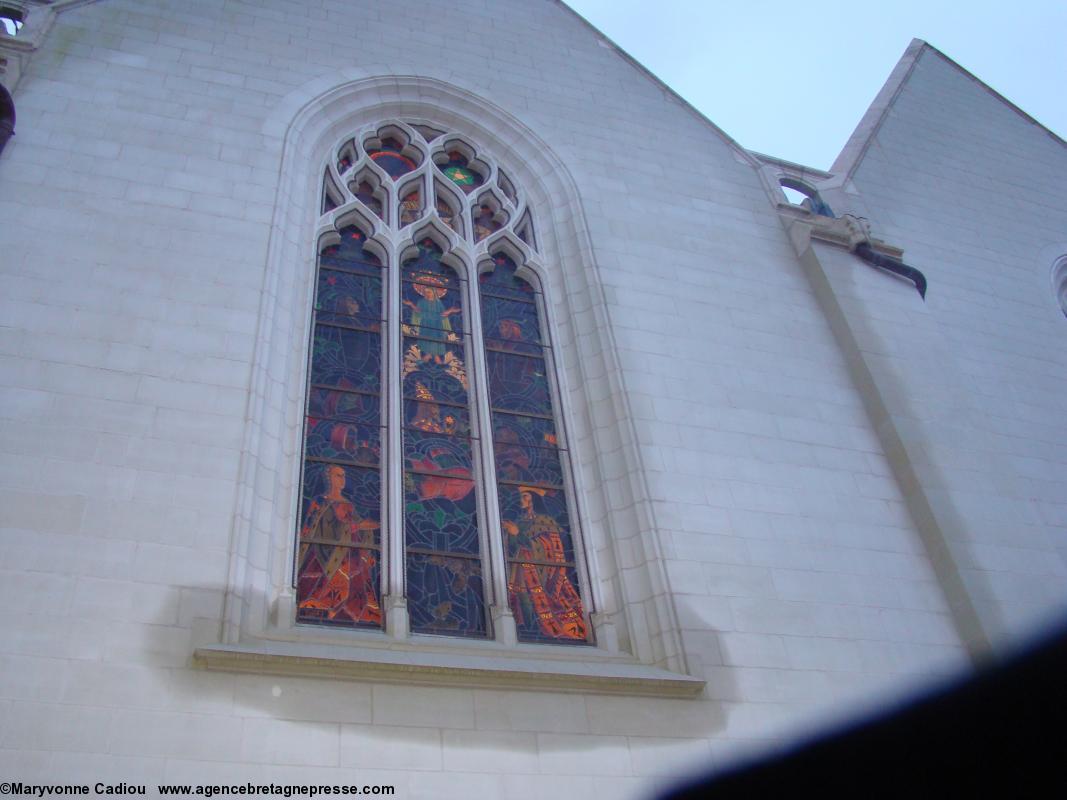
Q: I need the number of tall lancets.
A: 3